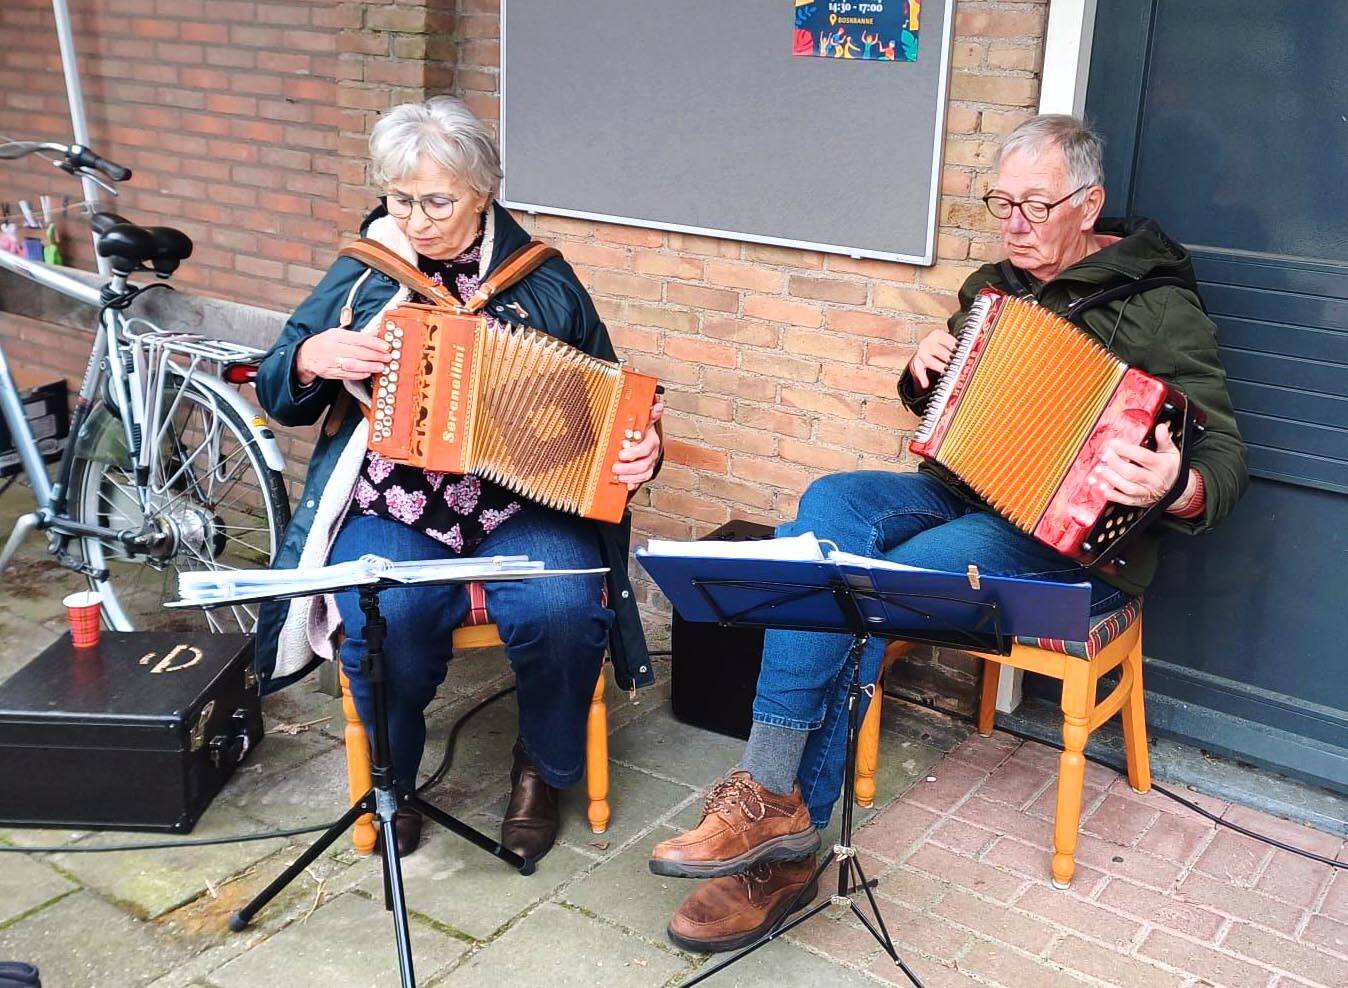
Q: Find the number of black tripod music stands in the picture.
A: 2